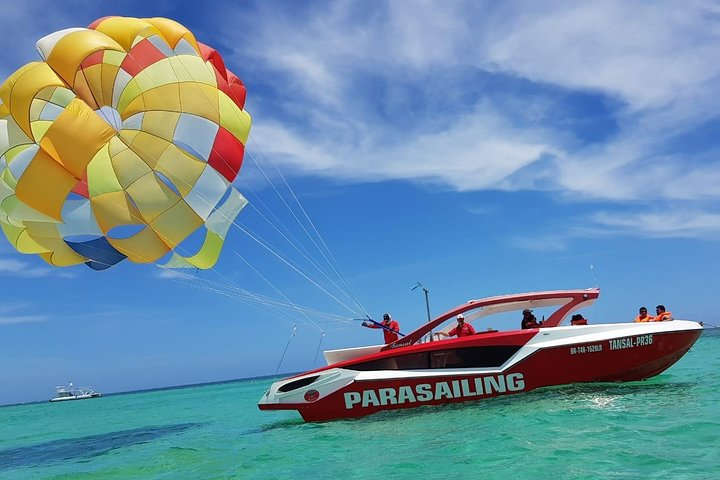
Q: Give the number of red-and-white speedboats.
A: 1